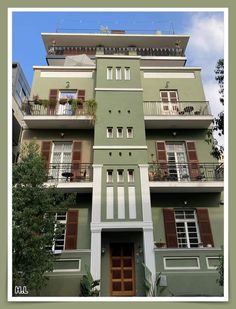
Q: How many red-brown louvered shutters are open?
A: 9